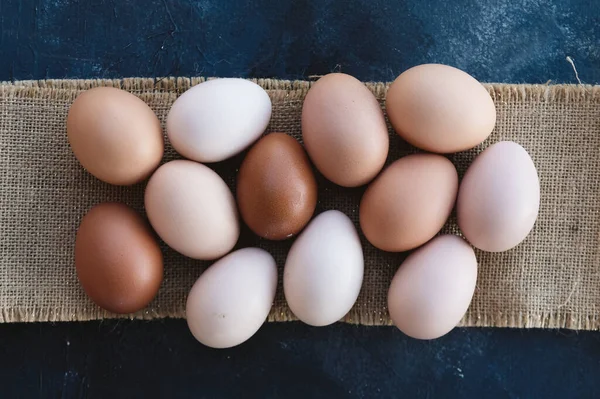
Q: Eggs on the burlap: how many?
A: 12